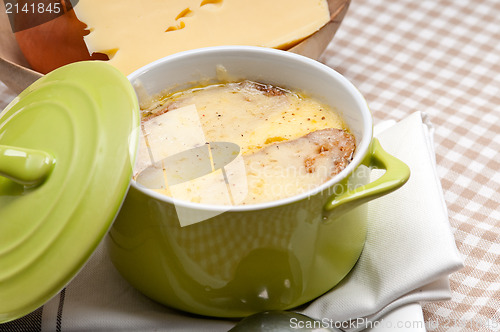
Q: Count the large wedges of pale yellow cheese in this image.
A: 1